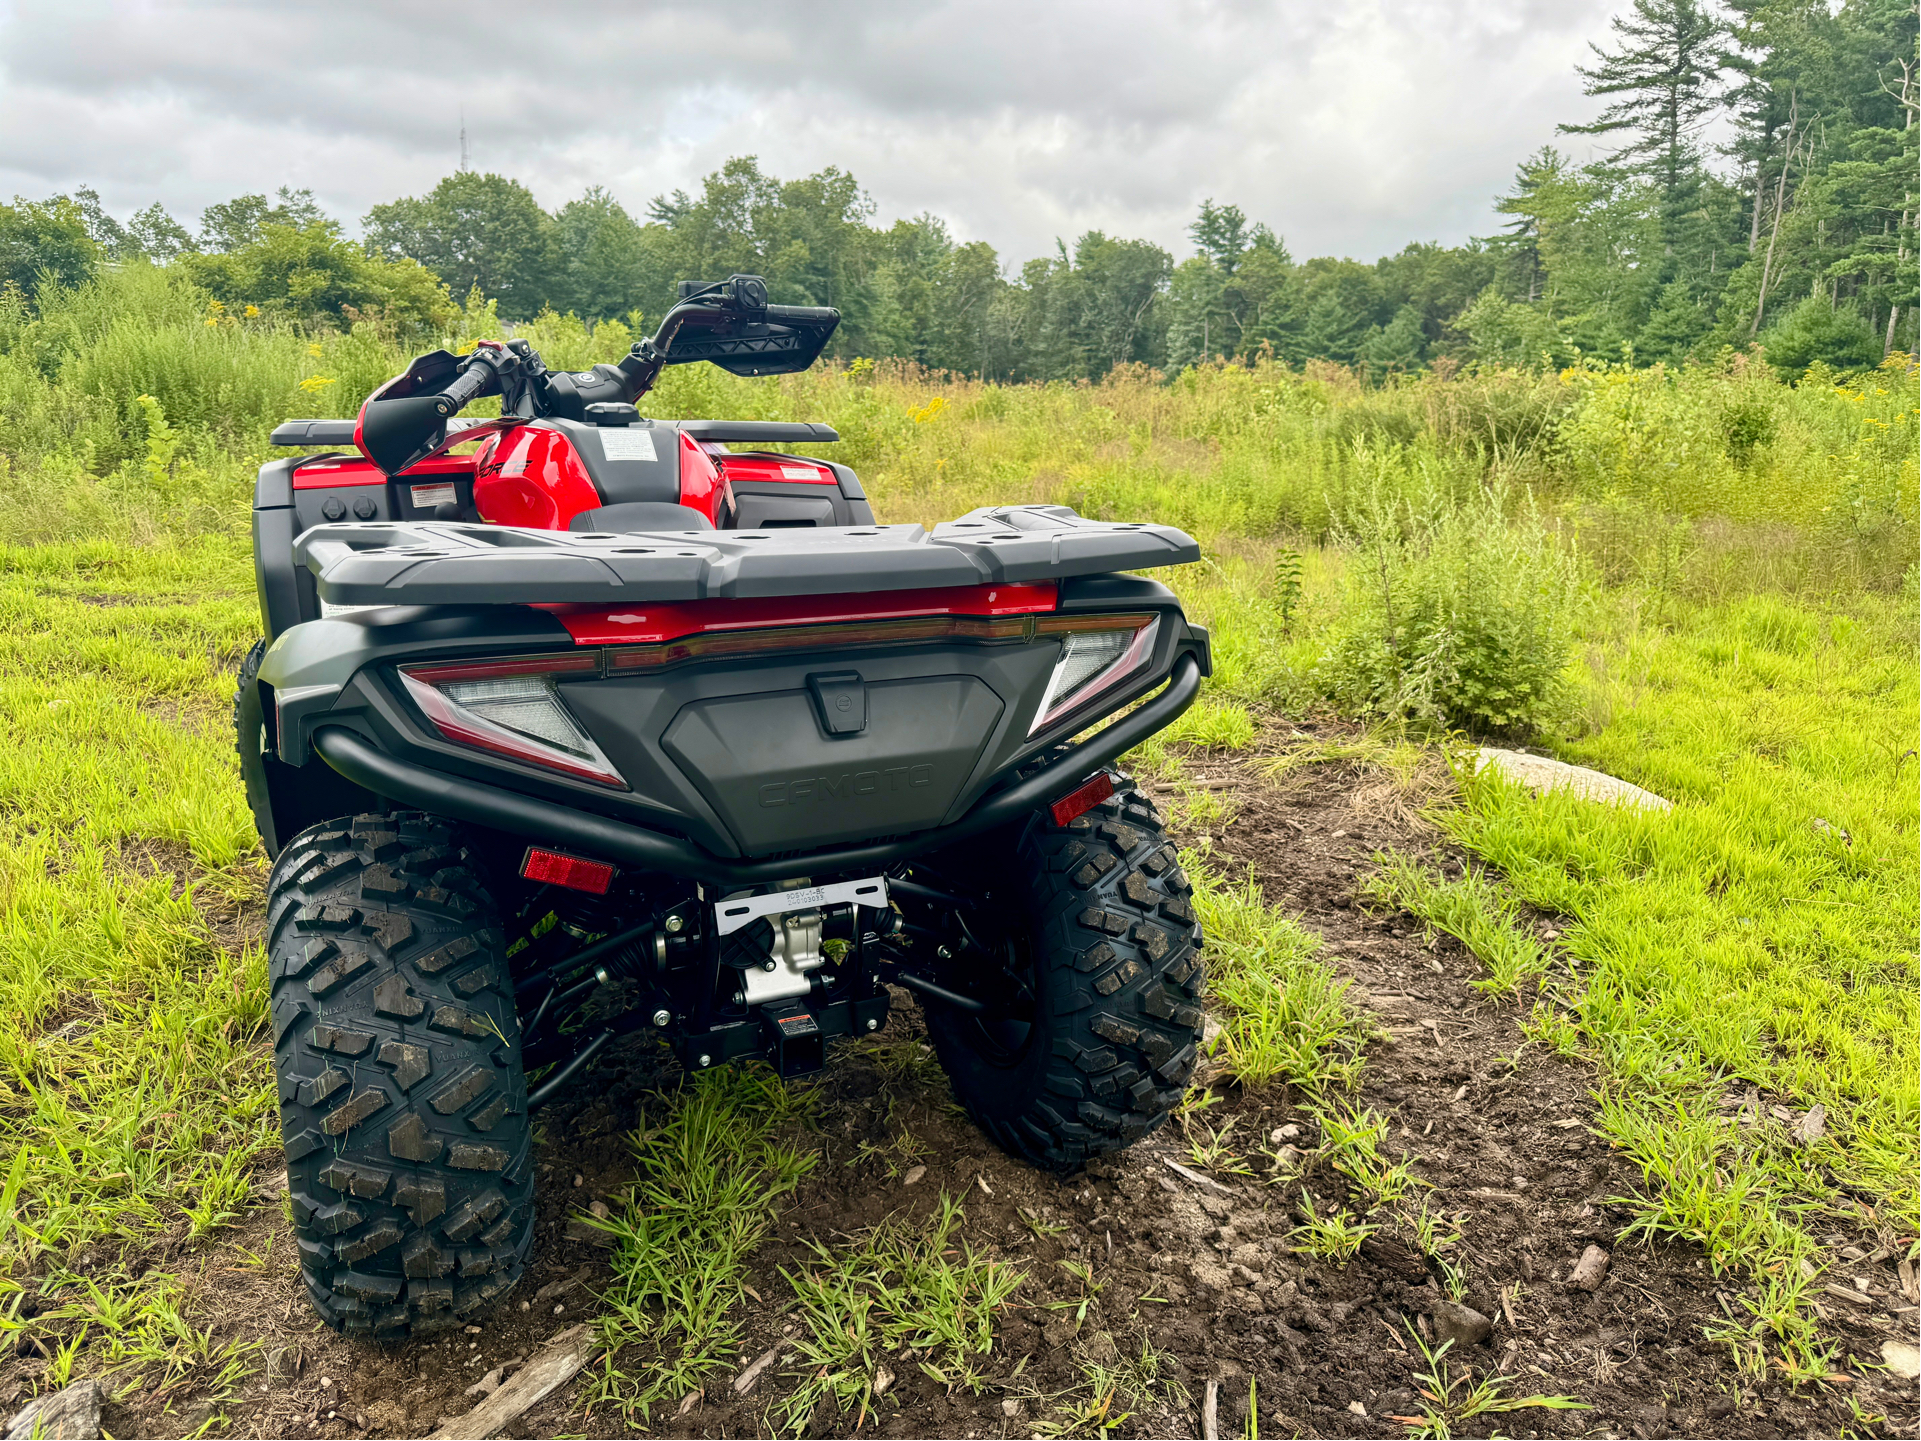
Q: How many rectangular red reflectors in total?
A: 2